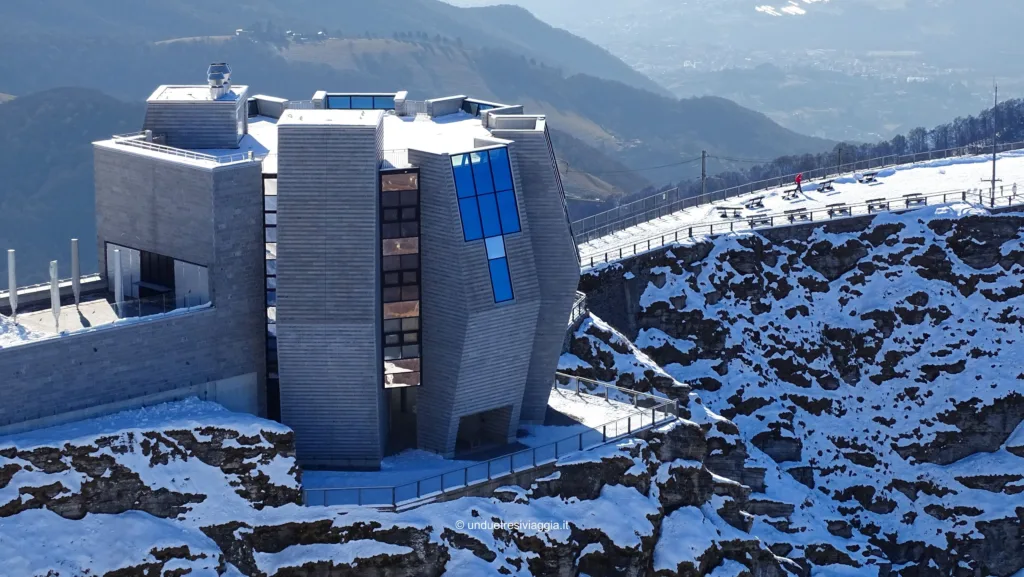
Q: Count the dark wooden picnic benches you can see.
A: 10